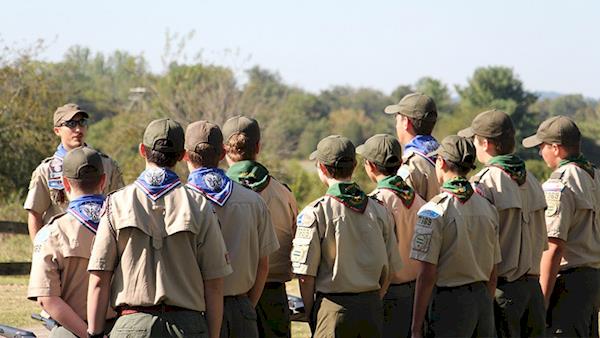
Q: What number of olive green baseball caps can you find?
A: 11